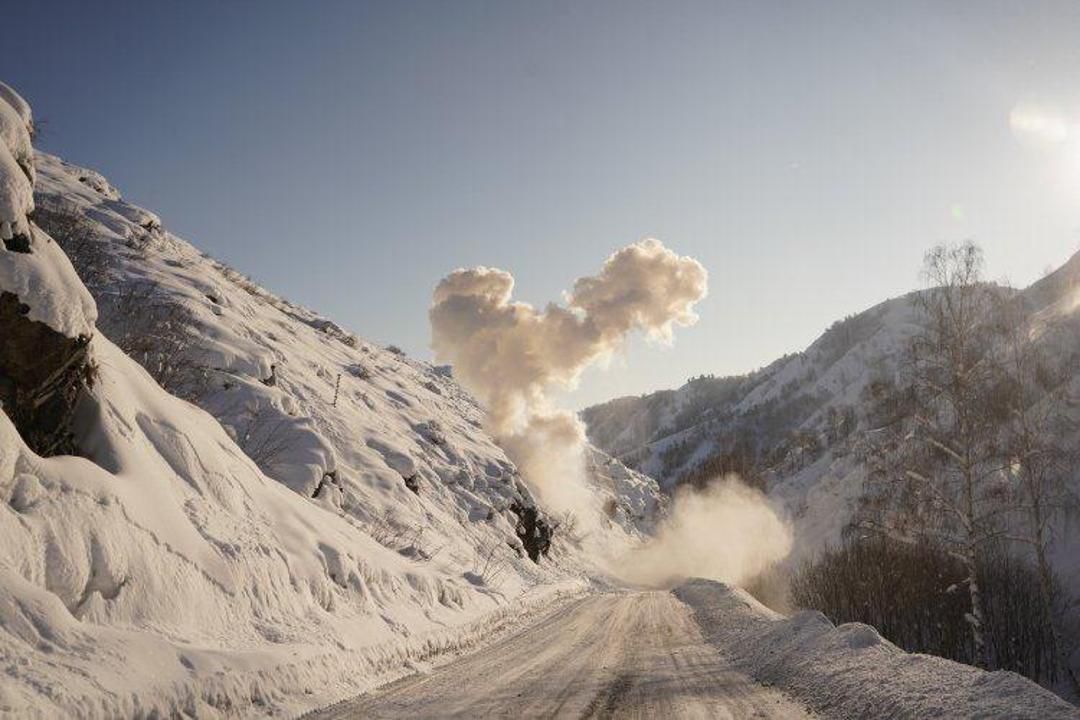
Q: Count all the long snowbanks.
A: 2